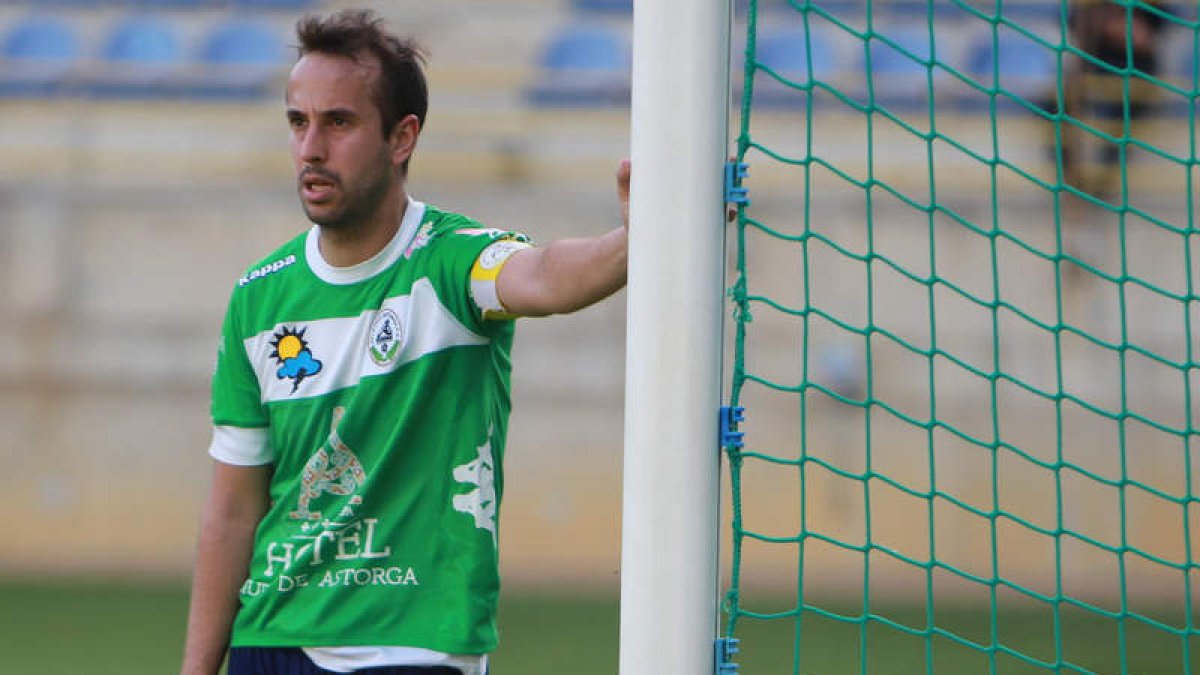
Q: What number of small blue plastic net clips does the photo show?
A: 3